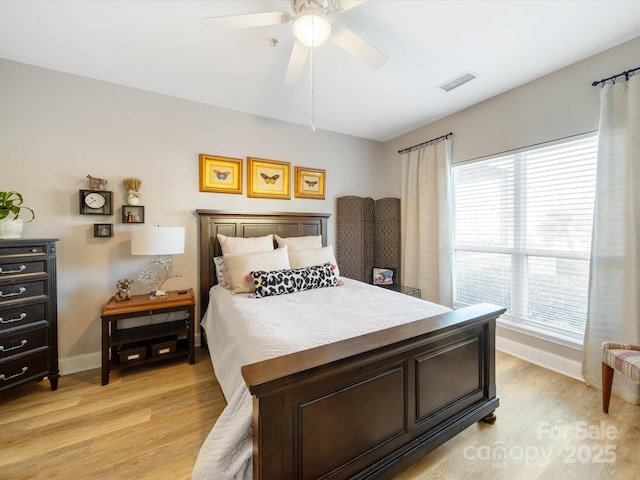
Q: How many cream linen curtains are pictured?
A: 2